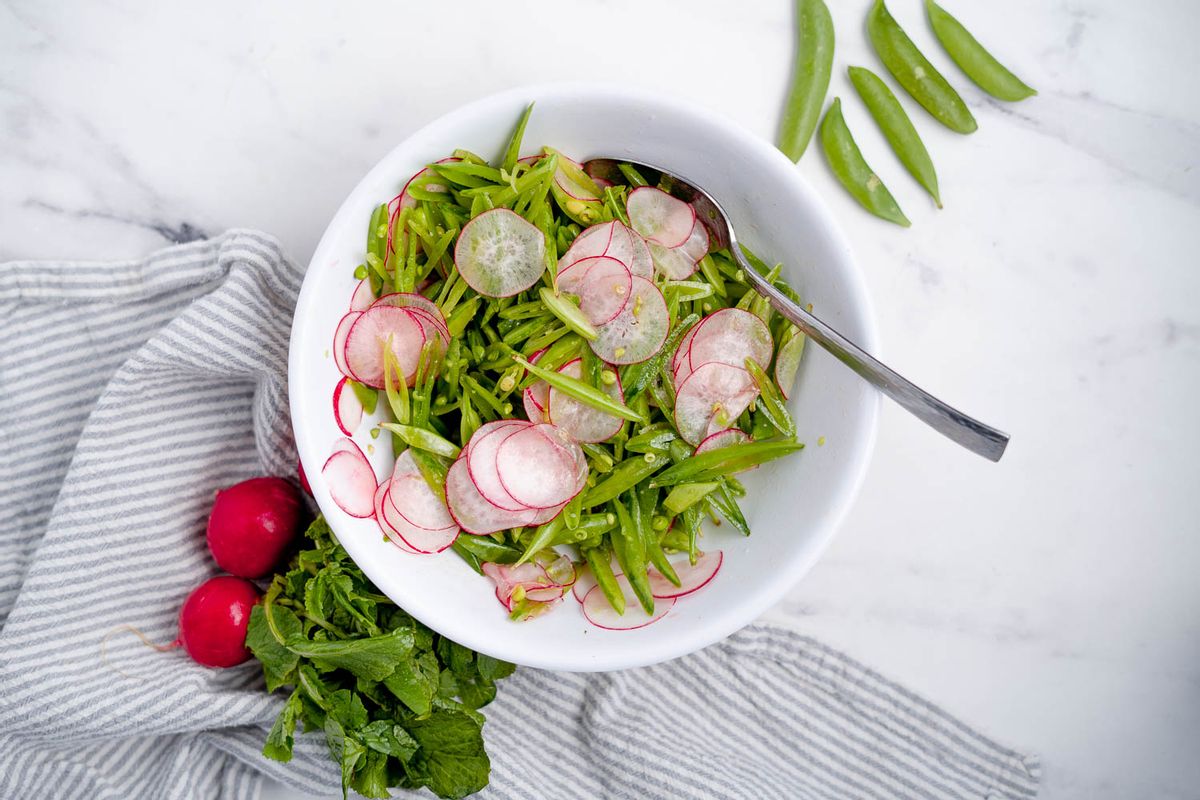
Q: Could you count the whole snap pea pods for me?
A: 5